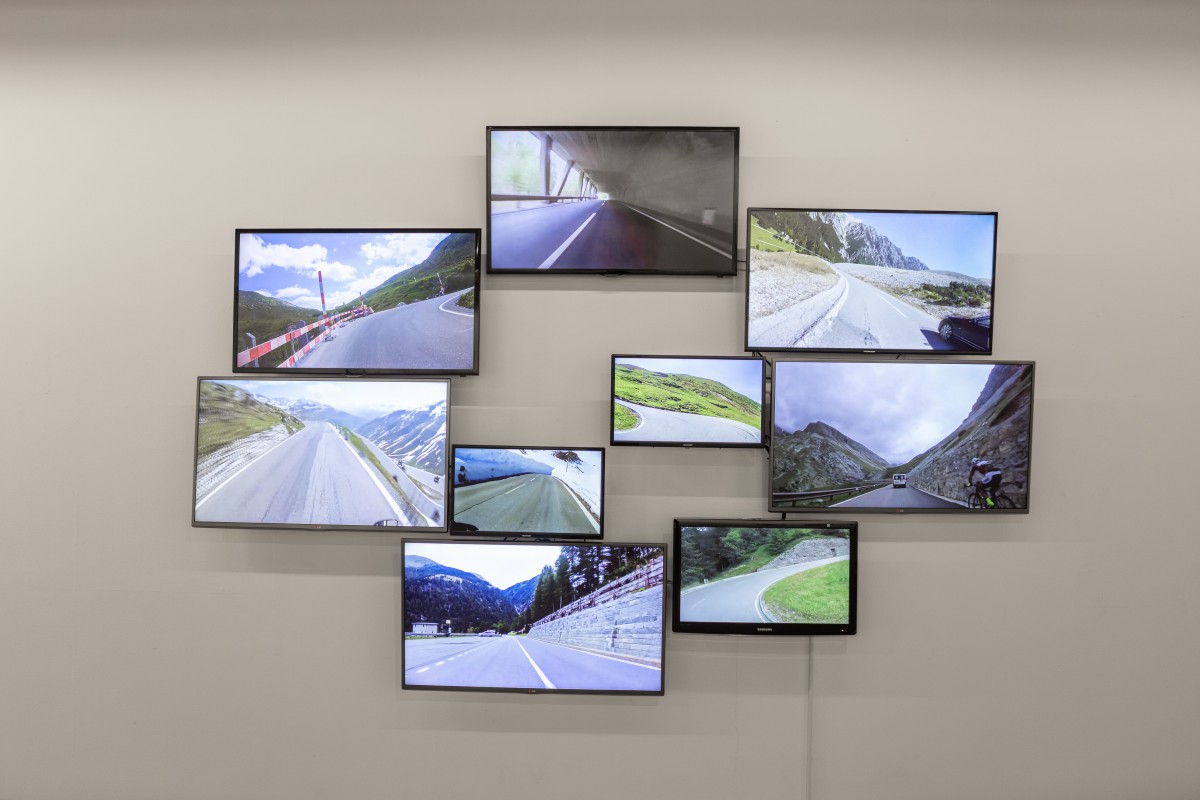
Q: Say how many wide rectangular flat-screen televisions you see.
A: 9